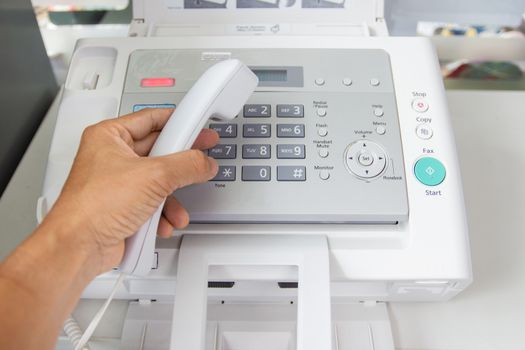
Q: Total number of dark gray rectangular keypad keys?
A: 11